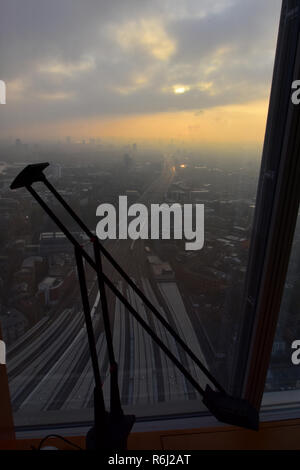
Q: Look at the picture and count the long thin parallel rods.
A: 4